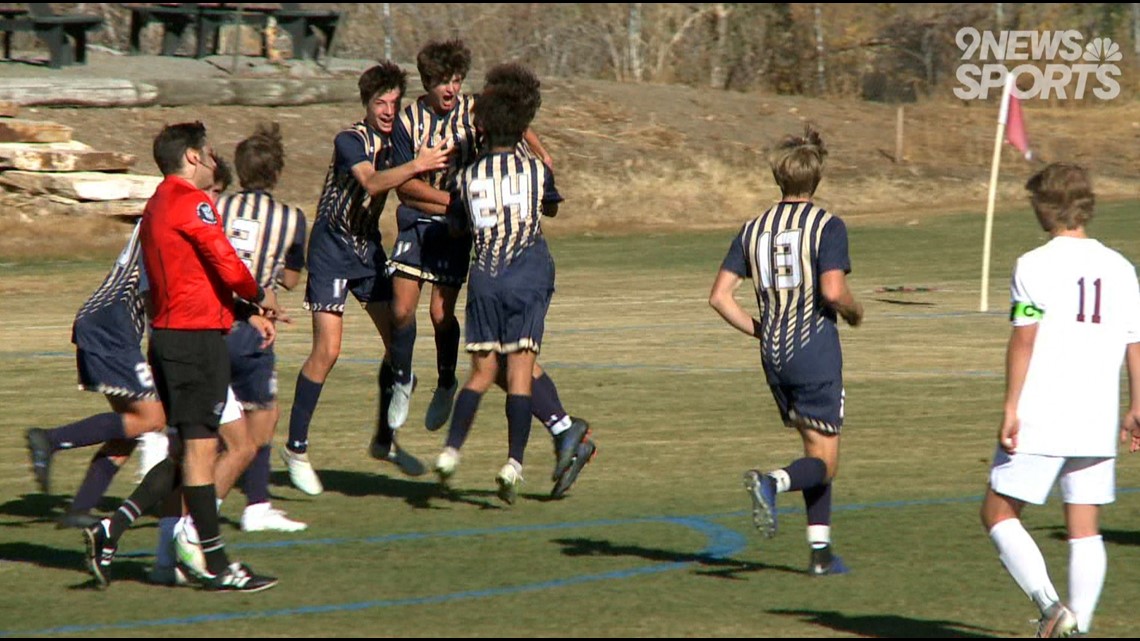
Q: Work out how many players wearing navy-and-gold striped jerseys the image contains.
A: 7